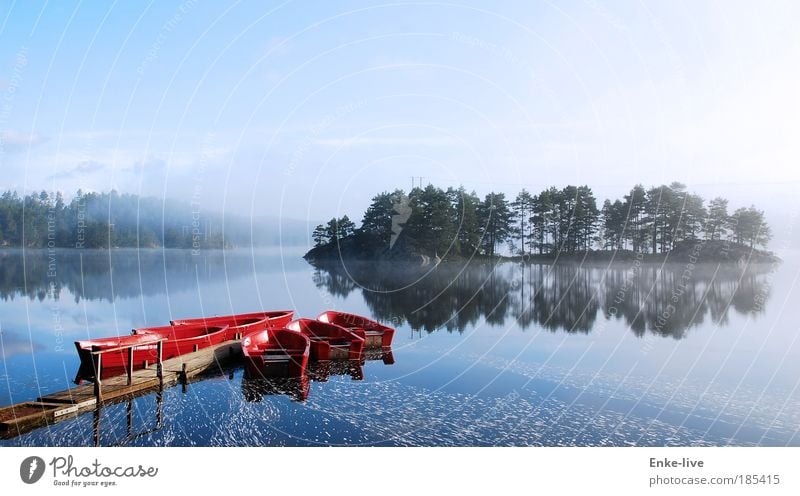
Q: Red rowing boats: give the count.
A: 6